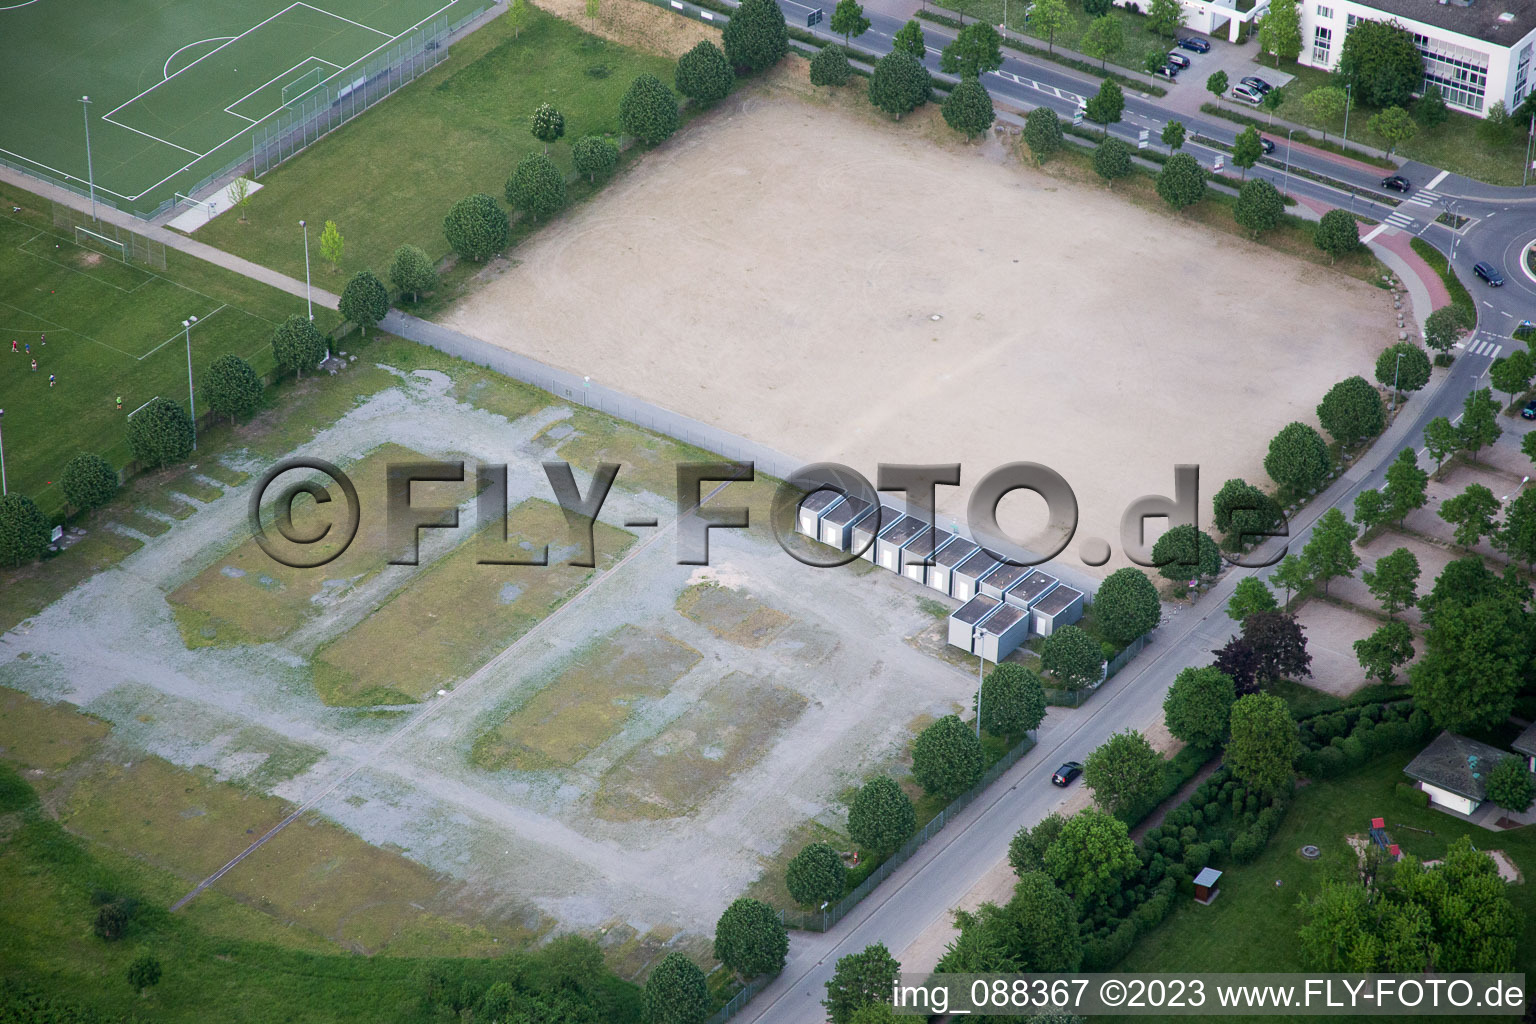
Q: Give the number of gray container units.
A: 12